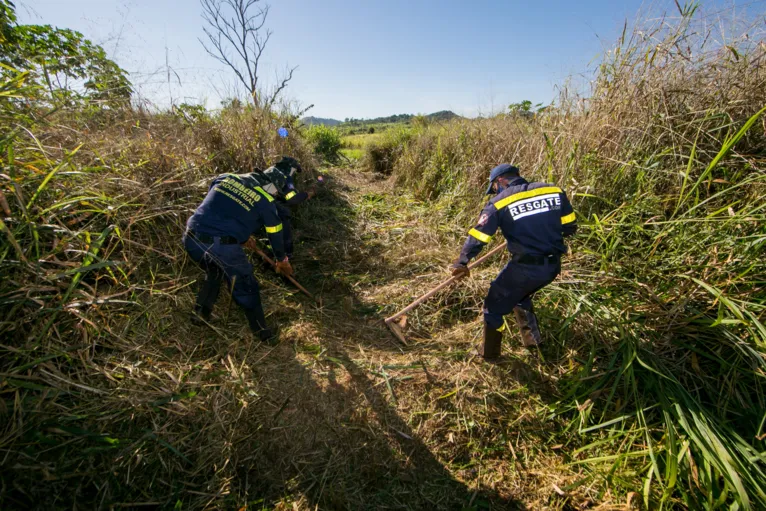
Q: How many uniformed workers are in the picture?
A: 3